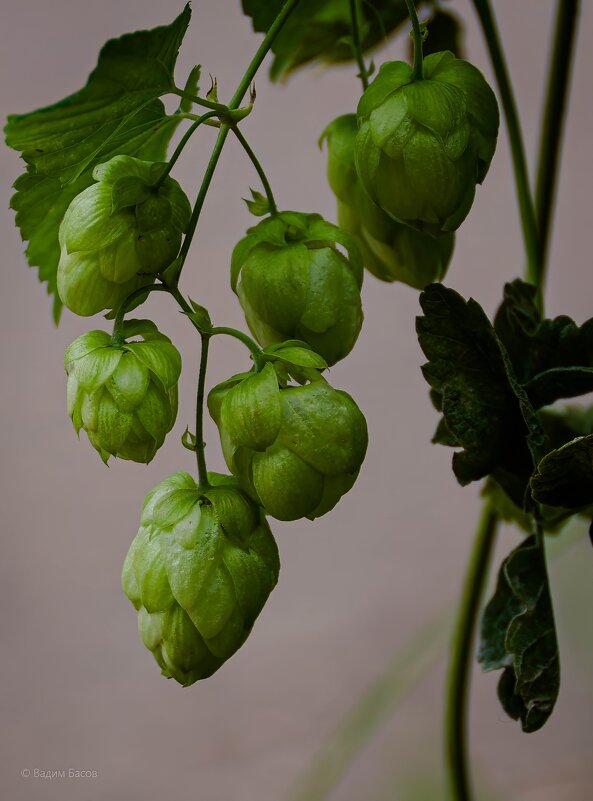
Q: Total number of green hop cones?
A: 7